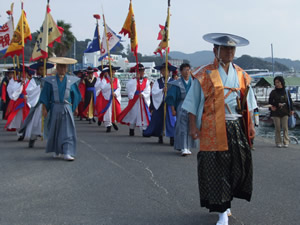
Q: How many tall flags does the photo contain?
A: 7